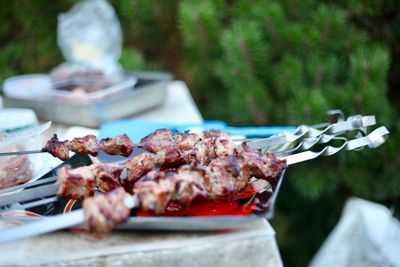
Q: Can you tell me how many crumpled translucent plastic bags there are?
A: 1